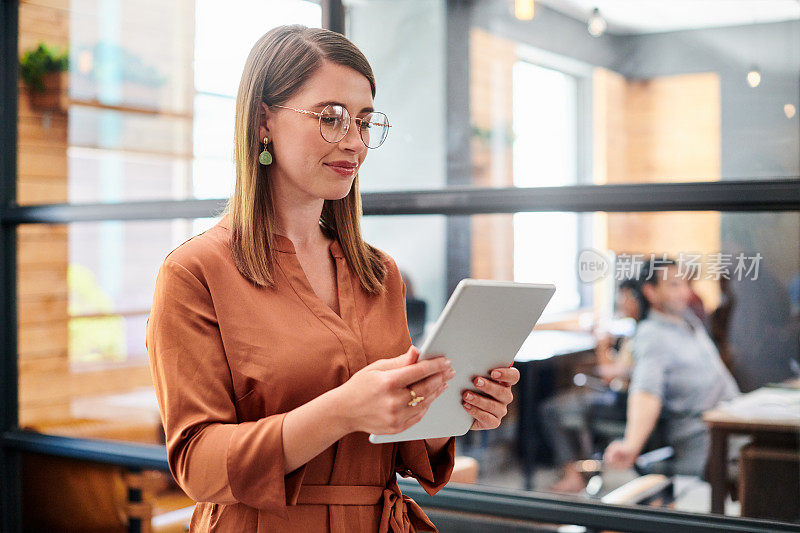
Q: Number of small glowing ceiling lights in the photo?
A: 4